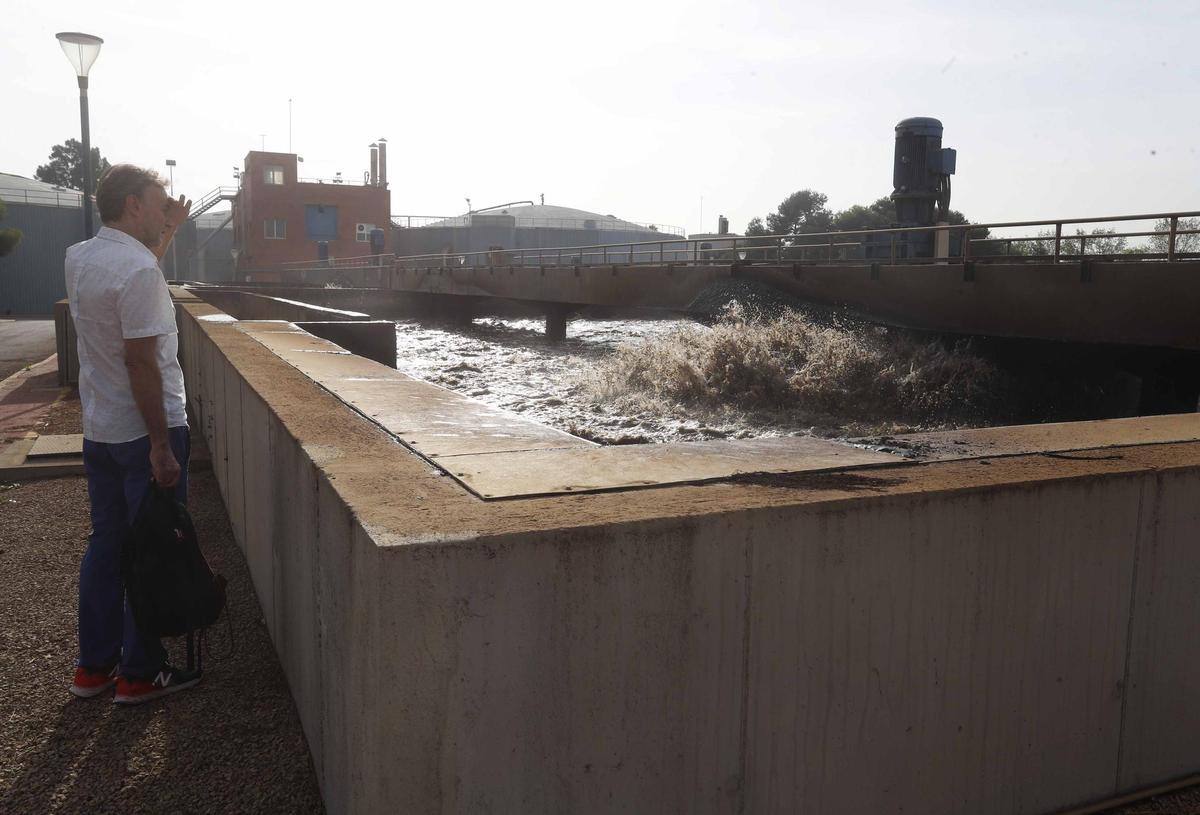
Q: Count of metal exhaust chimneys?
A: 2